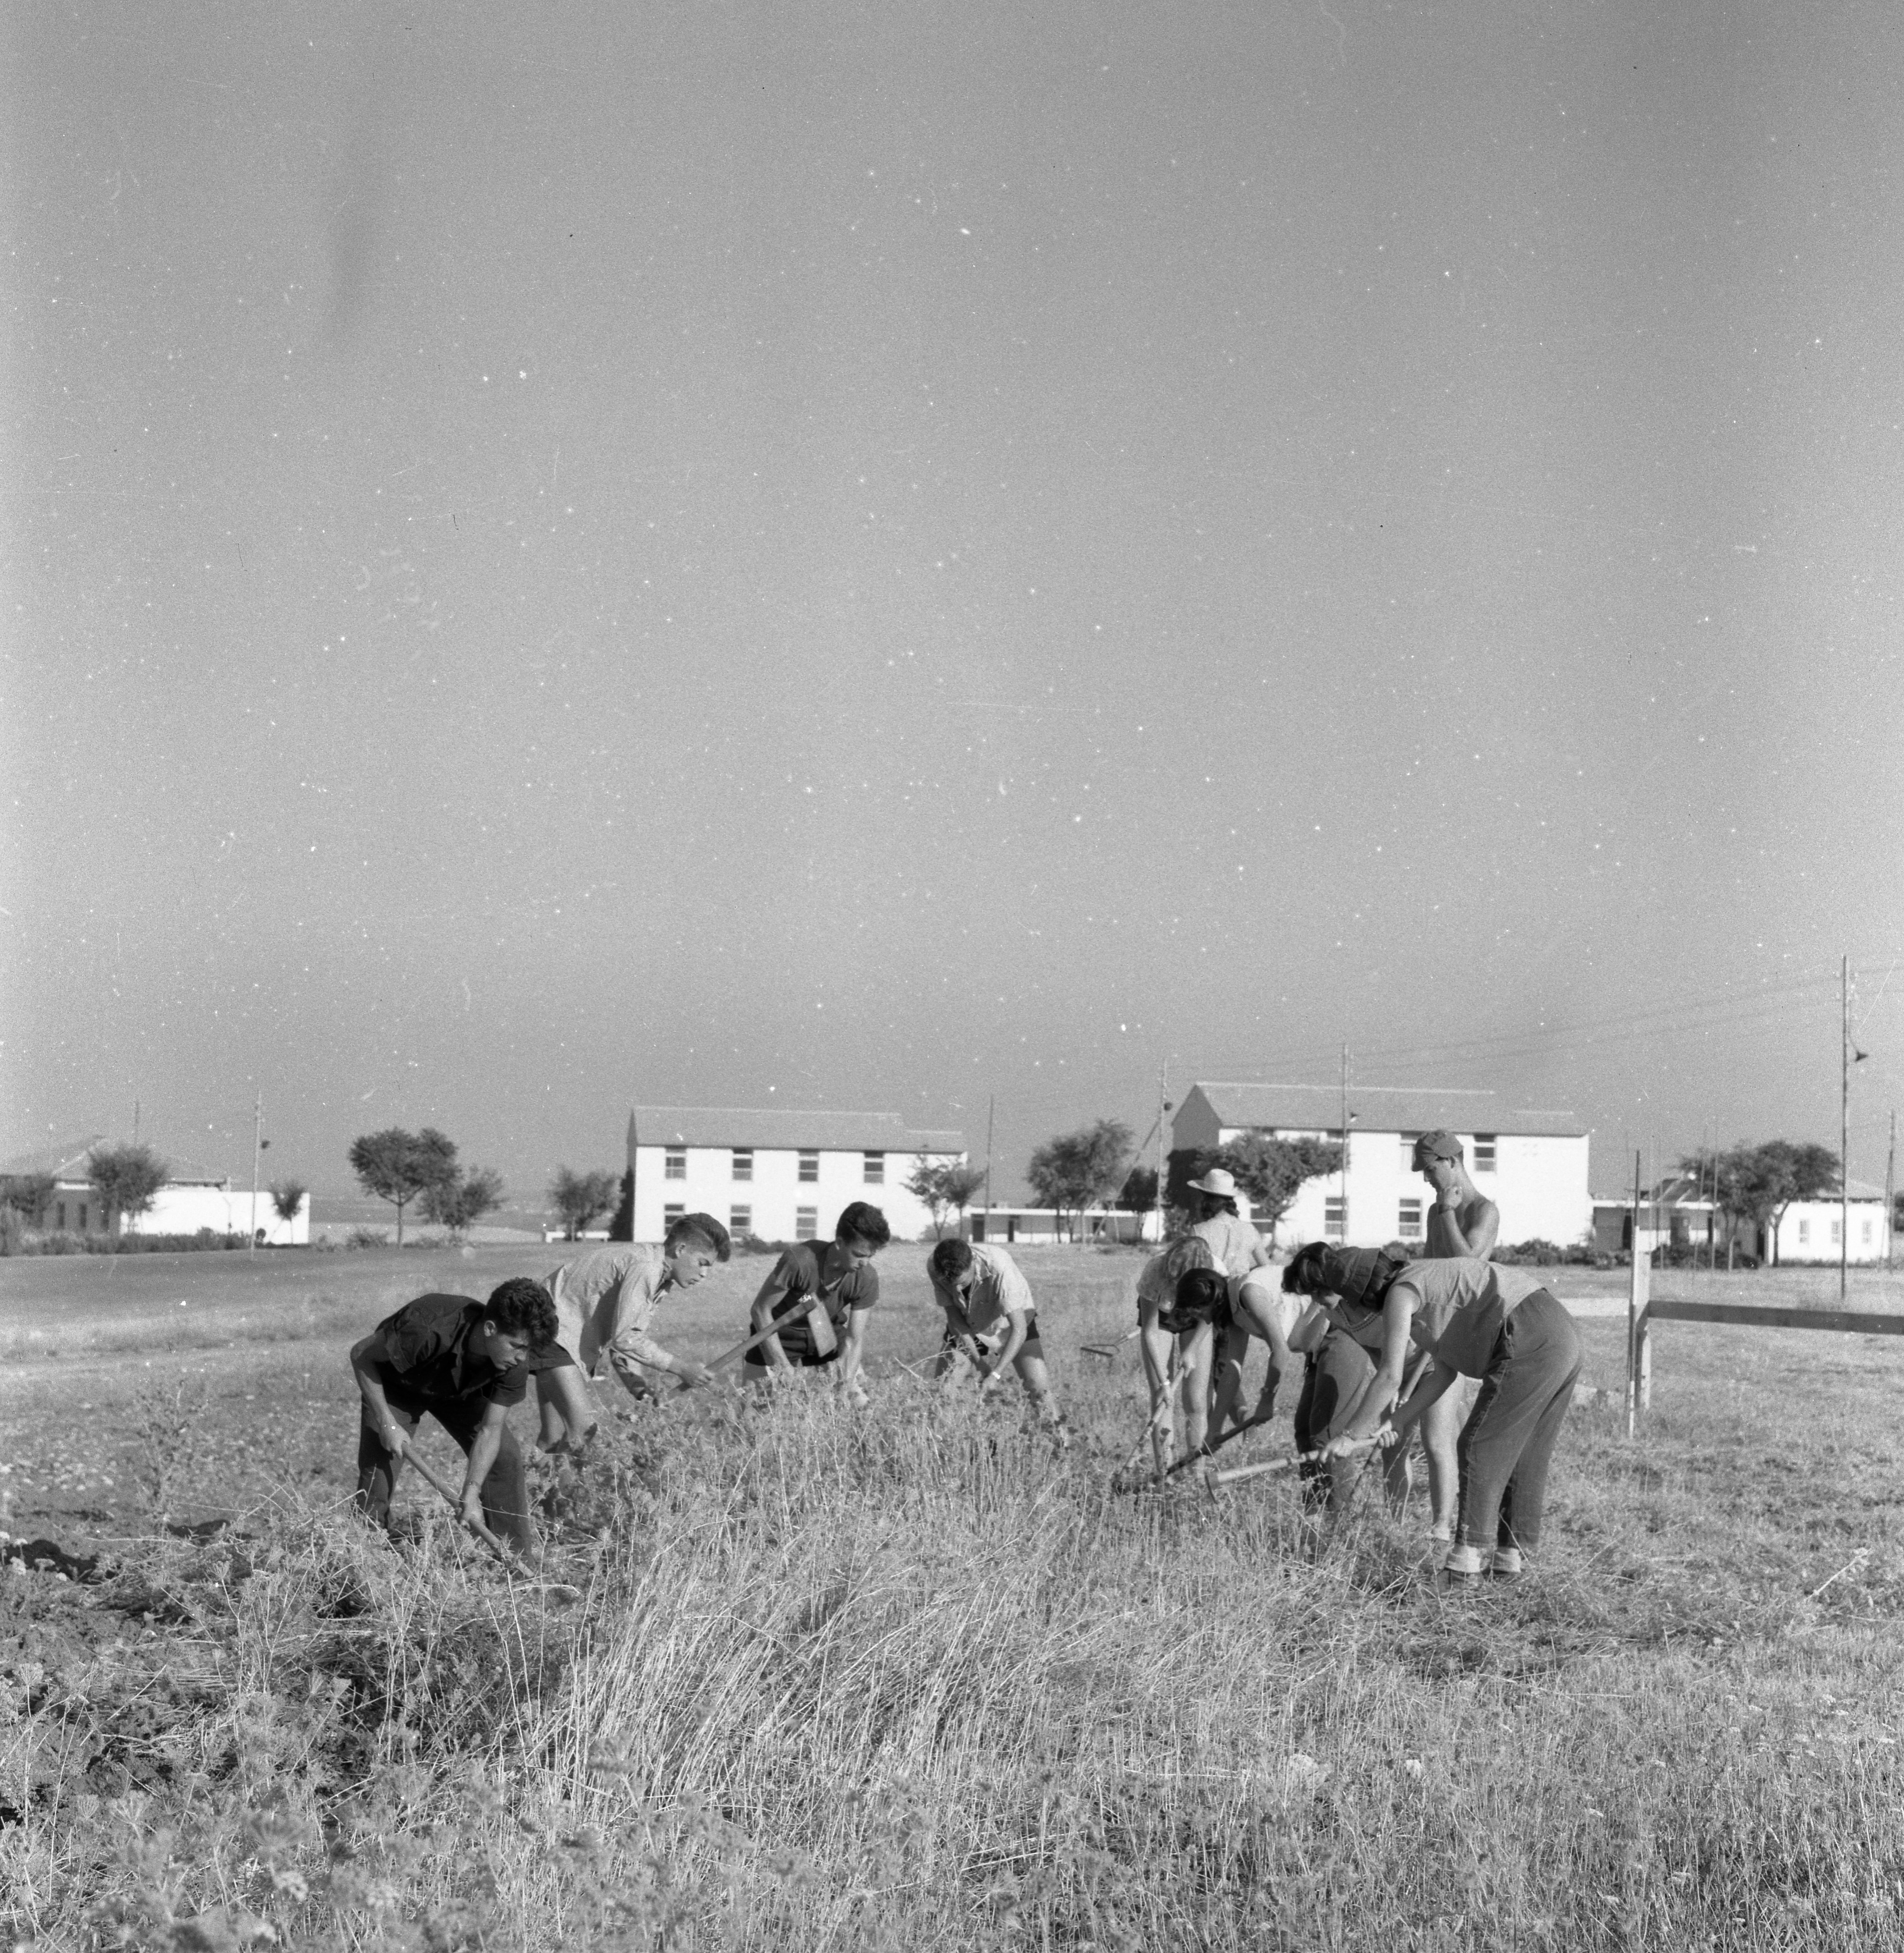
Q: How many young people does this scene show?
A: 10